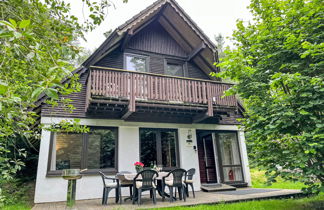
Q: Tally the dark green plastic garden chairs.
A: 4